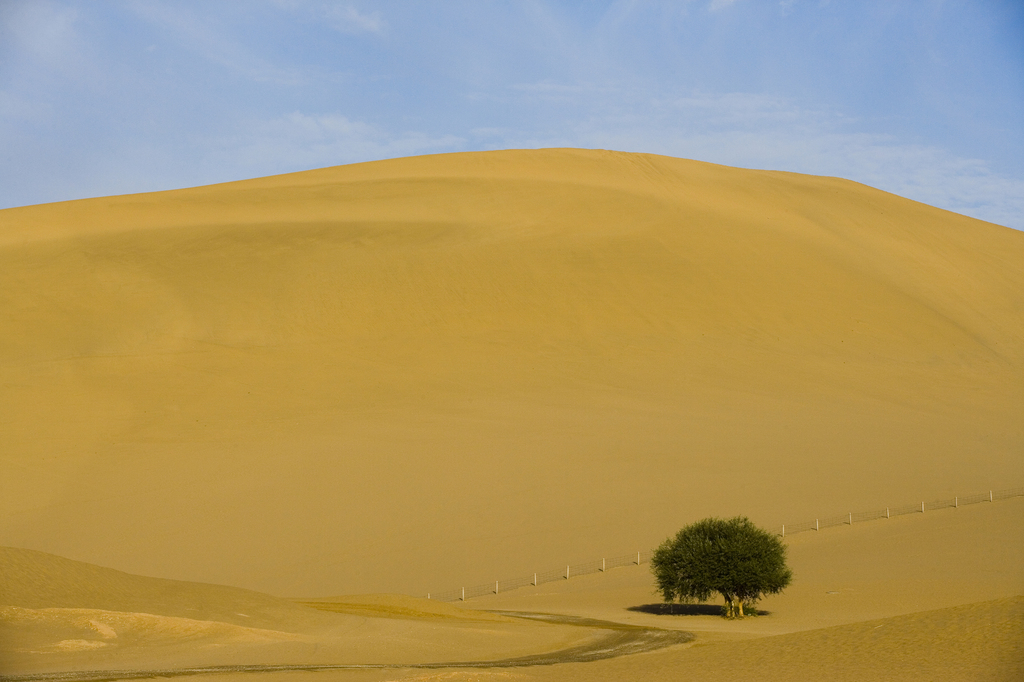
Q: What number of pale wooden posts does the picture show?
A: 14